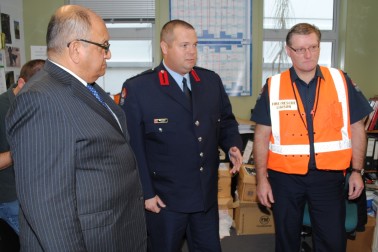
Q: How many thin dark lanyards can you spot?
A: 1